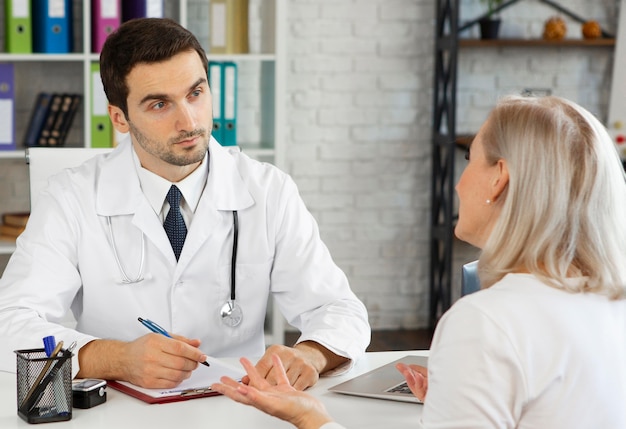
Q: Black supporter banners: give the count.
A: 0